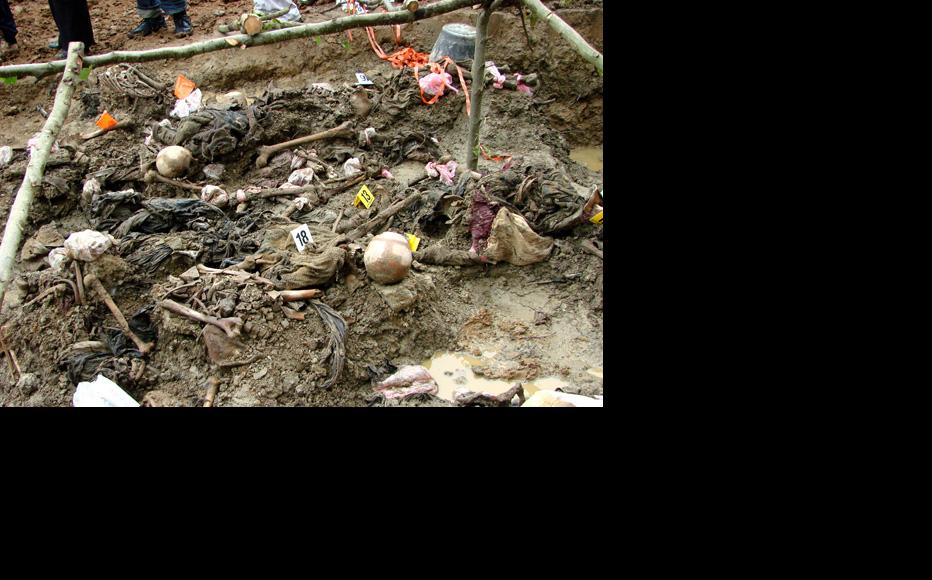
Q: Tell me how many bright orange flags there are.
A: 2